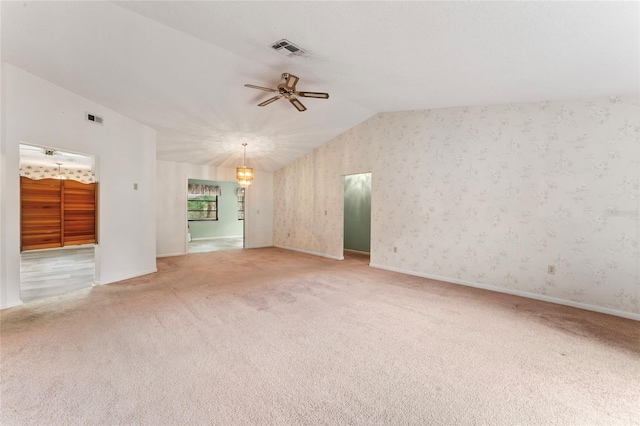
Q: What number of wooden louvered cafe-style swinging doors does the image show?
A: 2